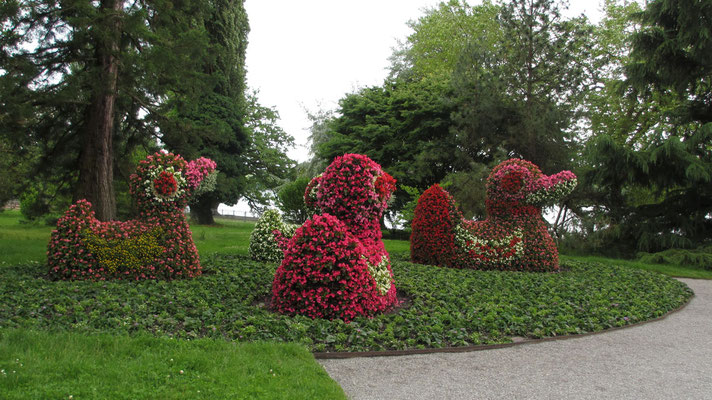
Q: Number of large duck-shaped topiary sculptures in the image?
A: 3